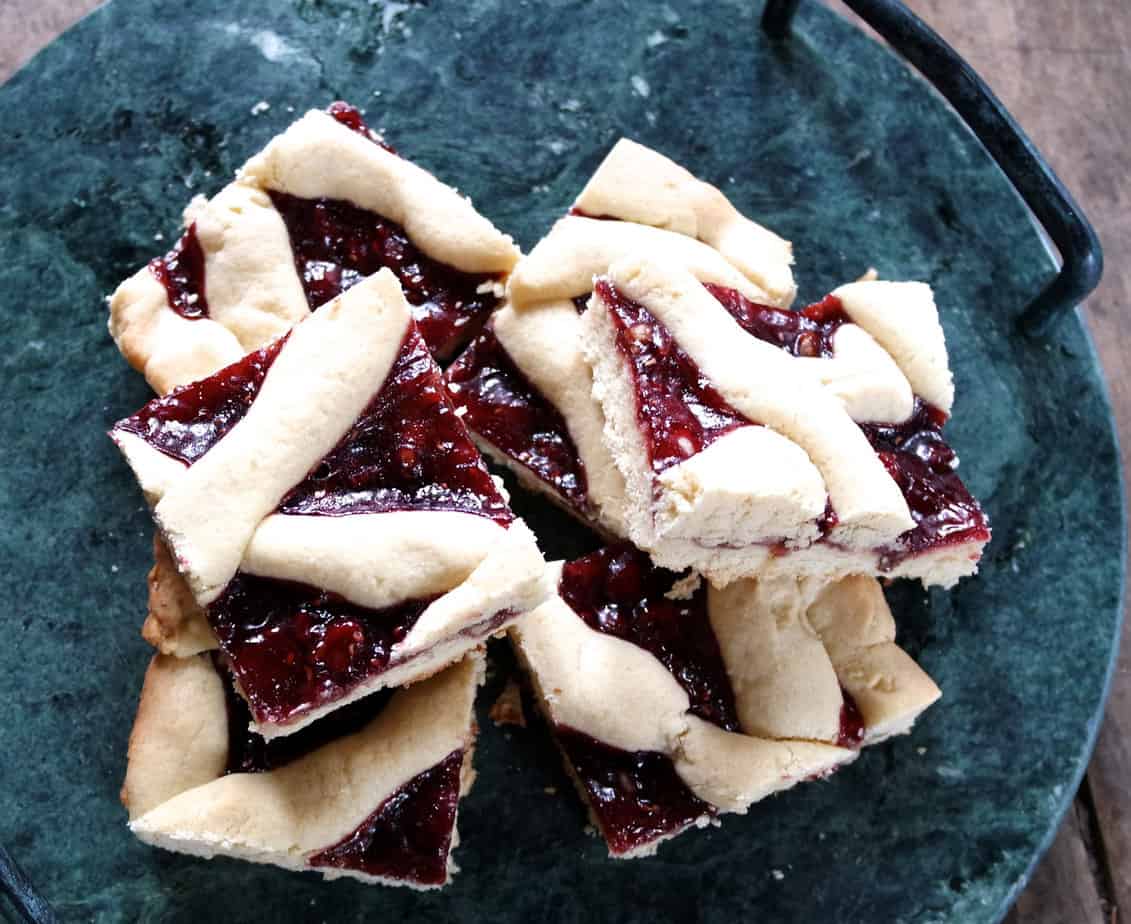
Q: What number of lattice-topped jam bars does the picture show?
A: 6